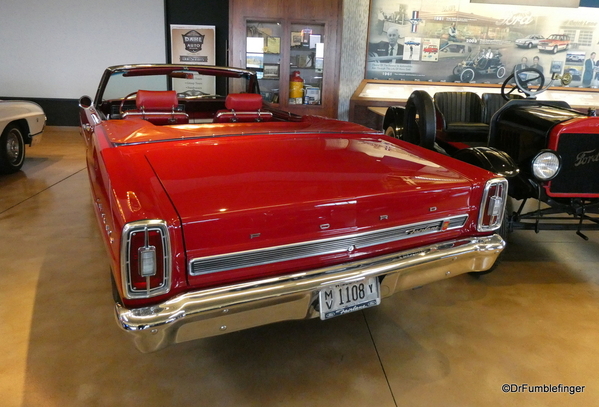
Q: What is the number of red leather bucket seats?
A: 2